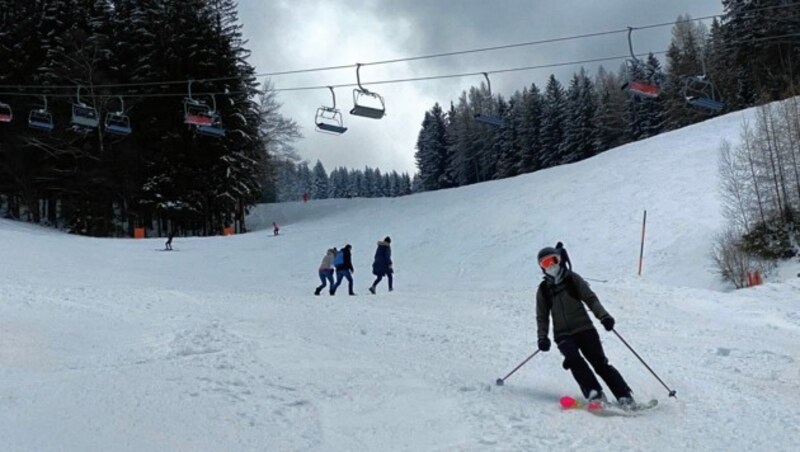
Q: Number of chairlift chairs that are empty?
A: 11